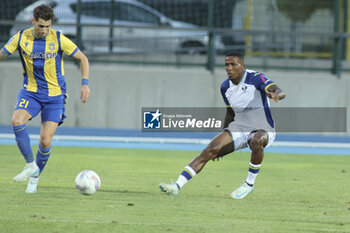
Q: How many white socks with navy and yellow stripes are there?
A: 2